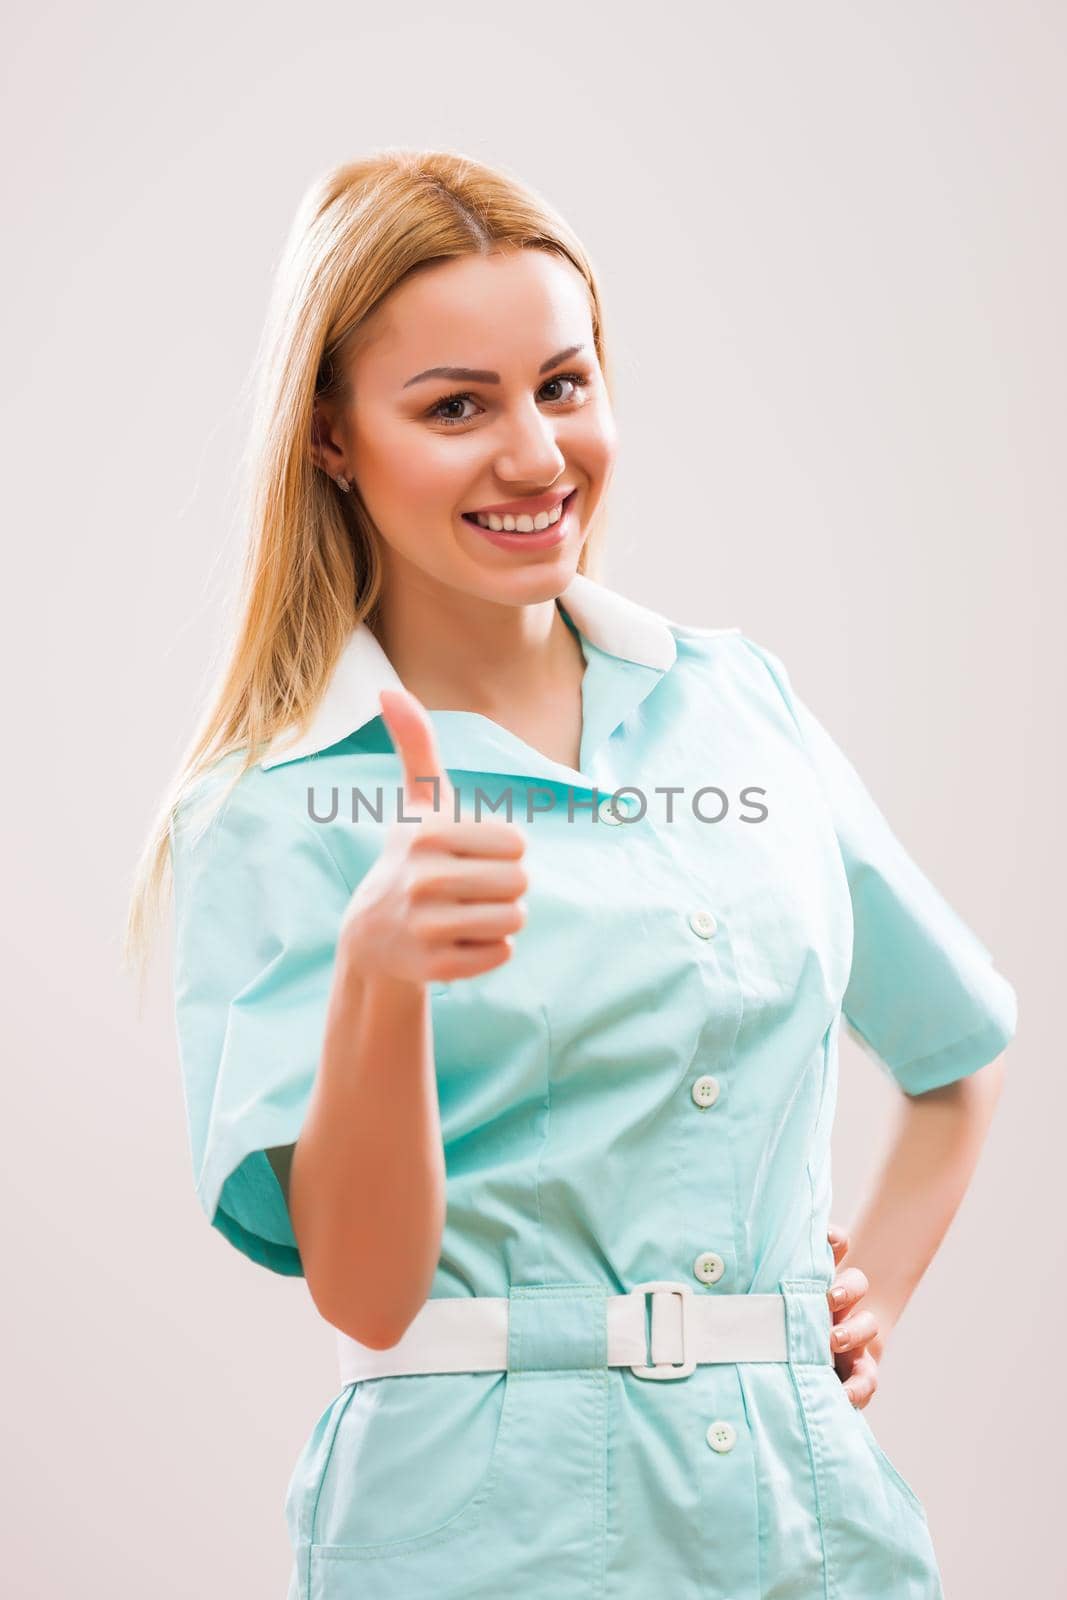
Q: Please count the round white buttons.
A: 5